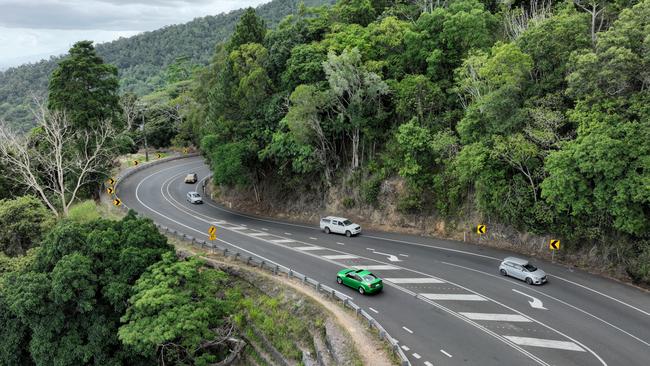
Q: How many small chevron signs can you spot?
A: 8